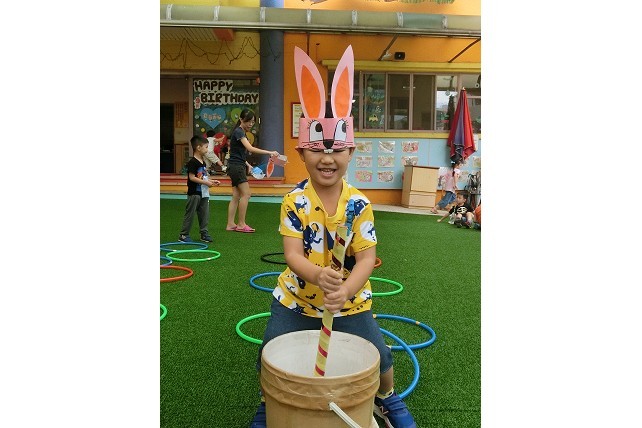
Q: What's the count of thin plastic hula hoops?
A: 12